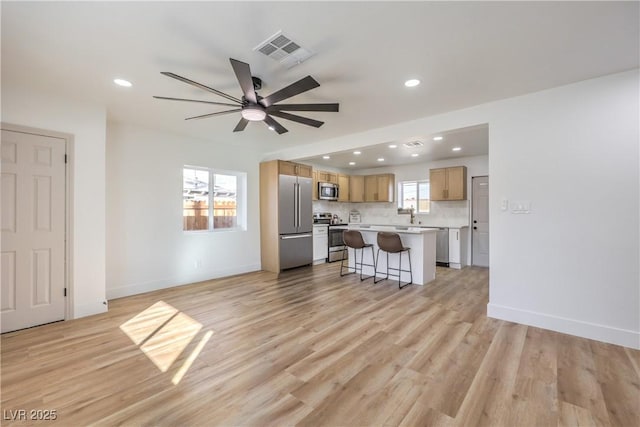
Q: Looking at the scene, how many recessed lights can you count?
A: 11